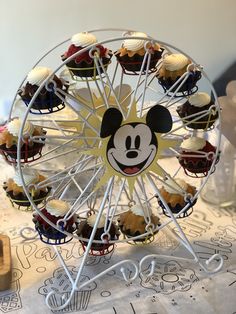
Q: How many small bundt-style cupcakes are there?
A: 12